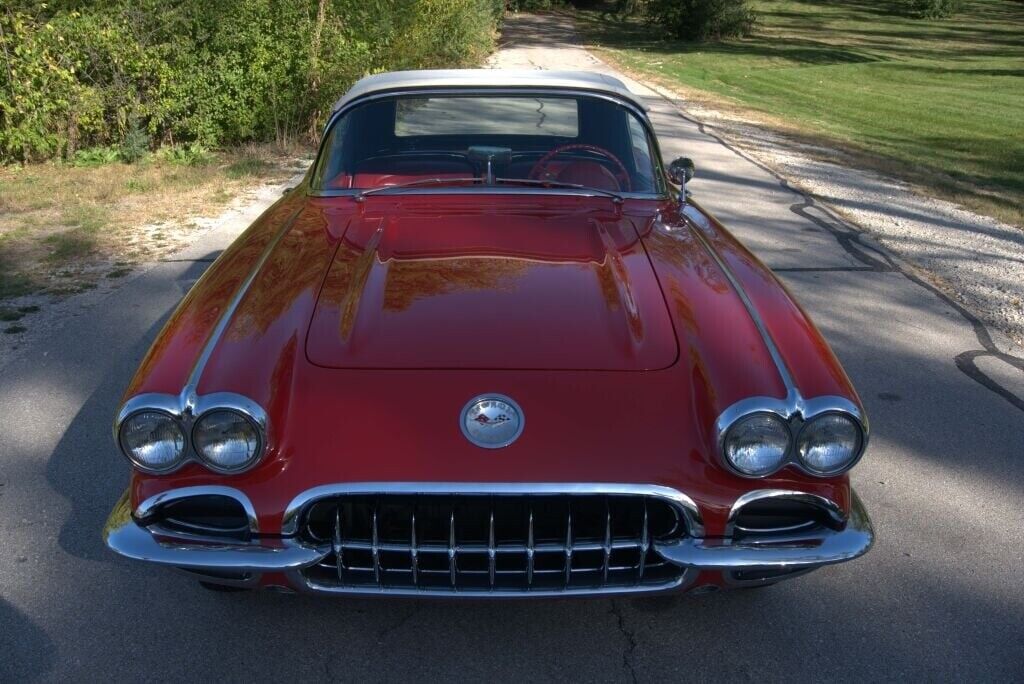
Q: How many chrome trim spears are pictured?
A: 2